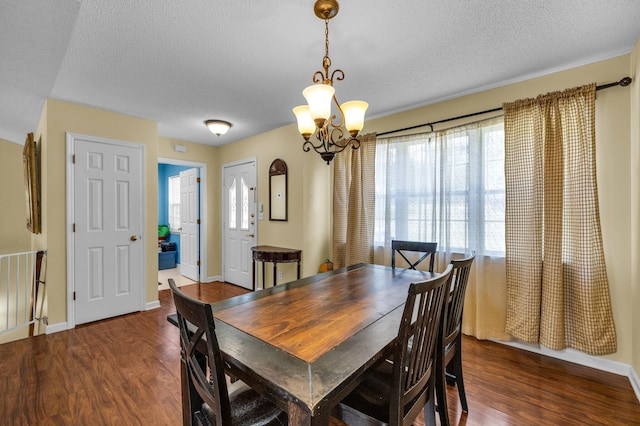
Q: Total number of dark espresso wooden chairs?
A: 4